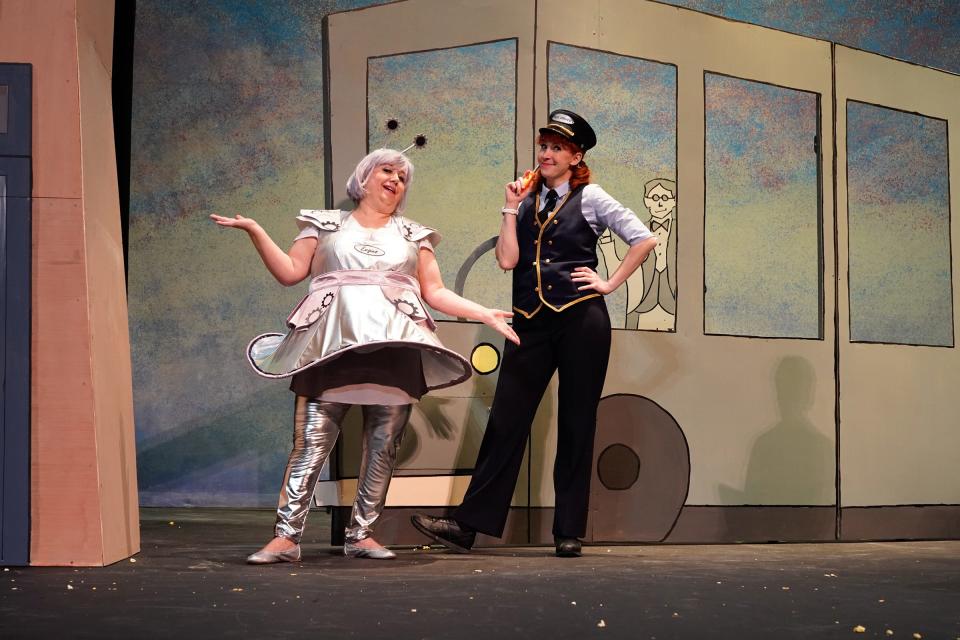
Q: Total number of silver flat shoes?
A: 2